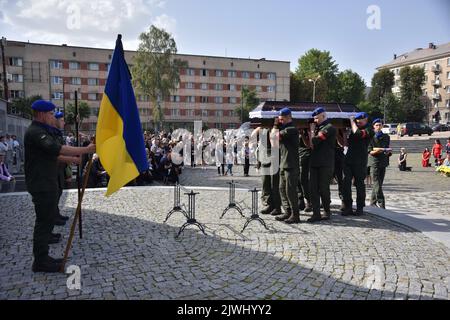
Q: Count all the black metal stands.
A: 4